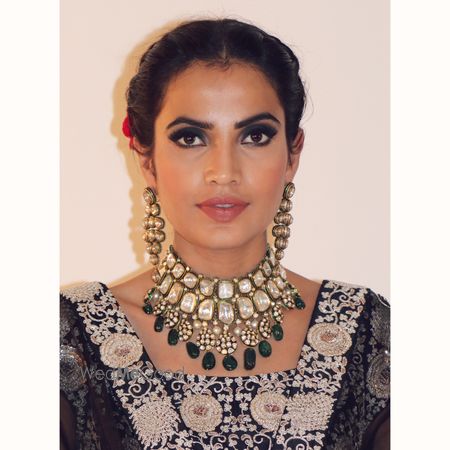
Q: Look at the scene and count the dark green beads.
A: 10